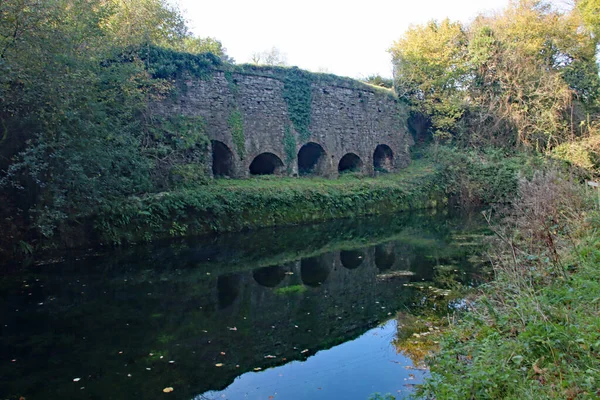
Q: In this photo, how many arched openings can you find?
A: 5